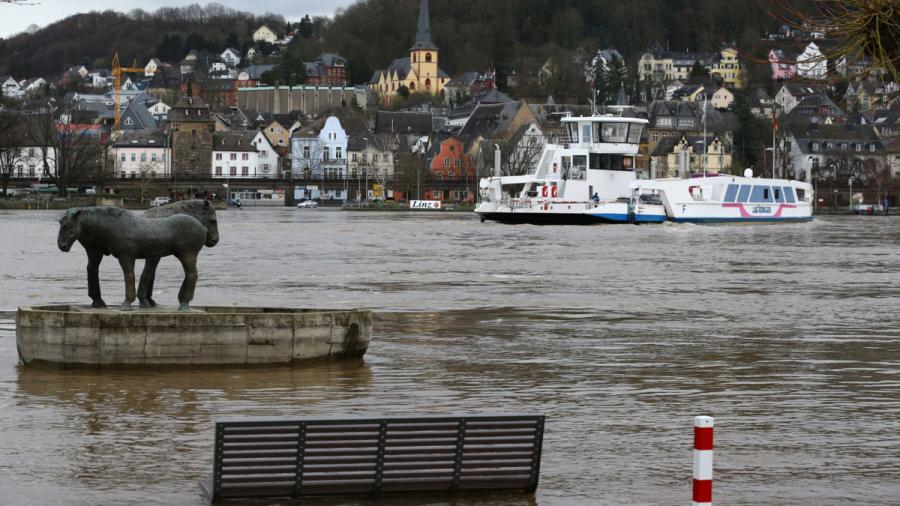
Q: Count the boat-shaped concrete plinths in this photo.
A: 1